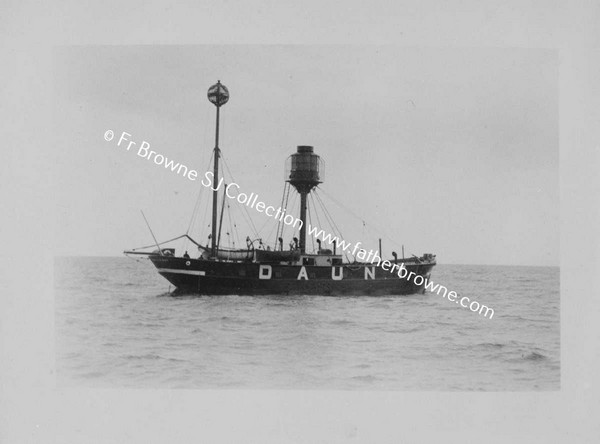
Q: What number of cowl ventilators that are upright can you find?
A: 5